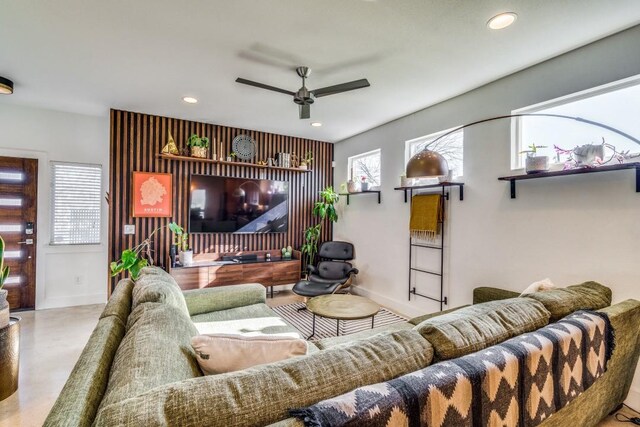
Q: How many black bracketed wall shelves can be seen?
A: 3